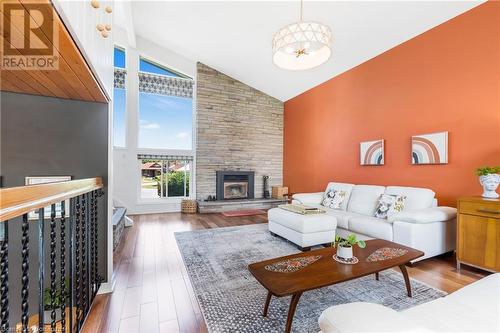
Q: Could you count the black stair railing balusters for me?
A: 11